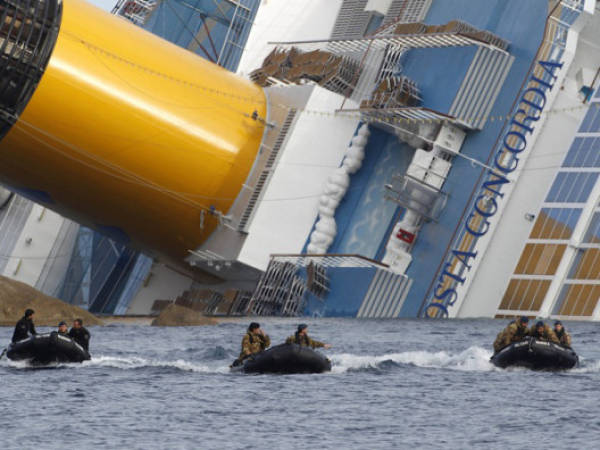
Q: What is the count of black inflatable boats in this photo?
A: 3